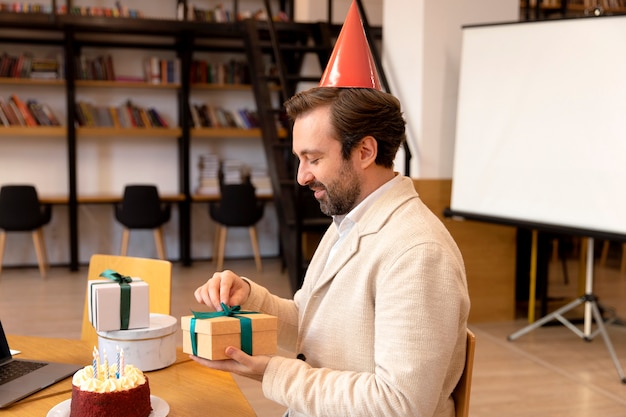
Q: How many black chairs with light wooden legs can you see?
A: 3